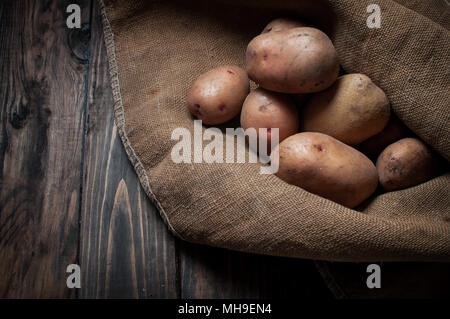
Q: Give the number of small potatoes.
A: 3